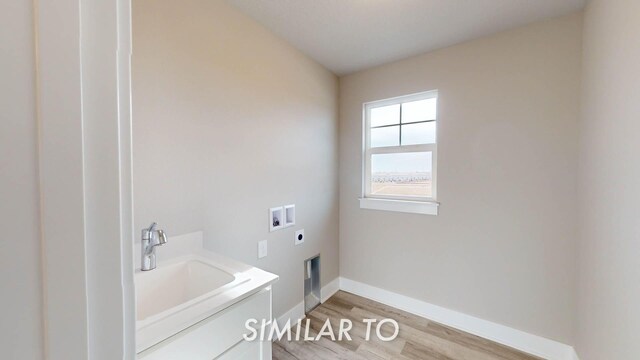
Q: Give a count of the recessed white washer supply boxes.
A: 2